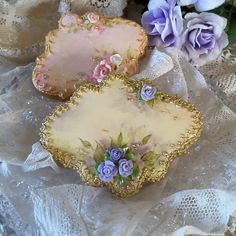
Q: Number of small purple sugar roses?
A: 4